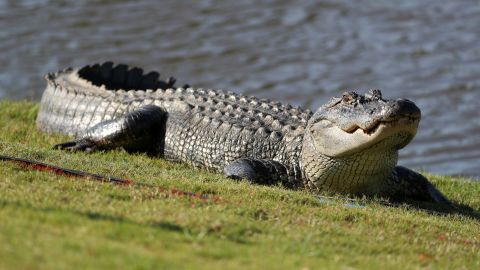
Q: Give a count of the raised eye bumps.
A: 2